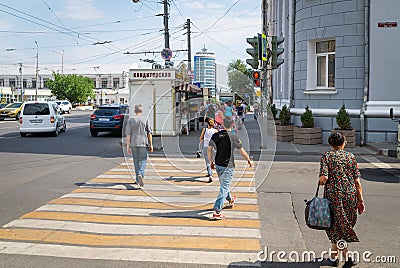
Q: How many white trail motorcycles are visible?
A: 0